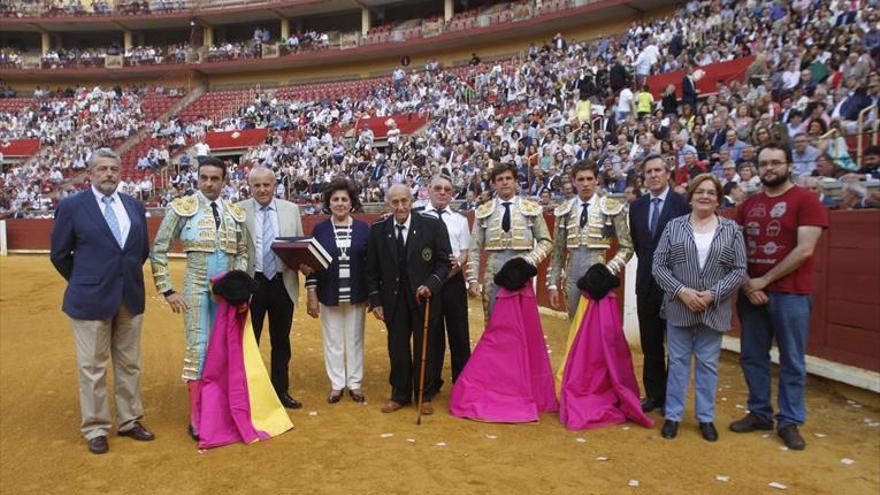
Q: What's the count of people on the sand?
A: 11